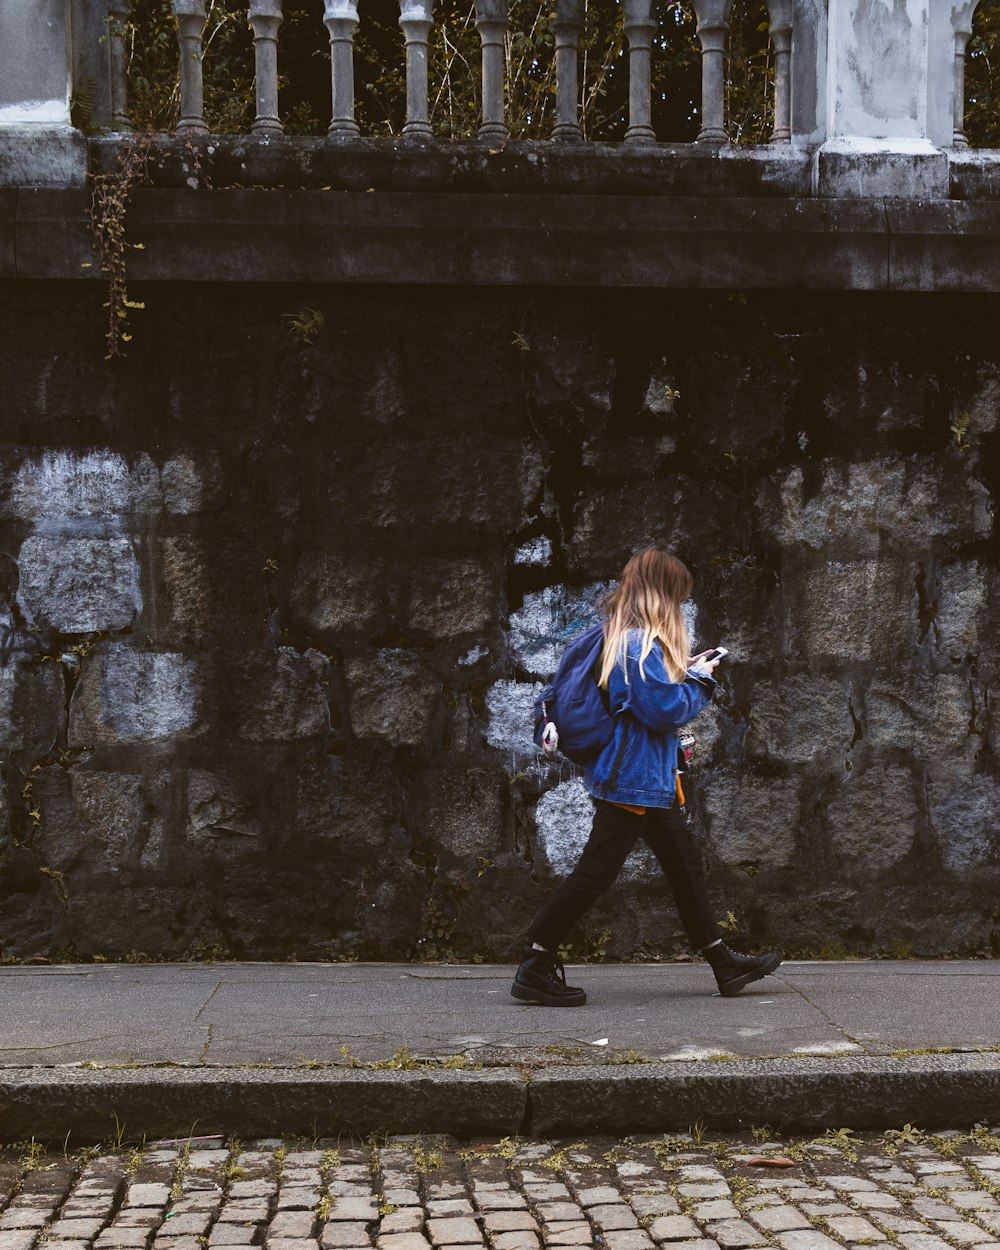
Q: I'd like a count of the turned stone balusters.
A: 11